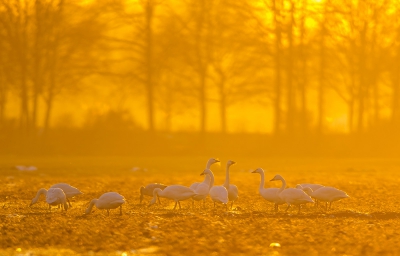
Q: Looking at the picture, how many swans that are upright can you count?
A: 5